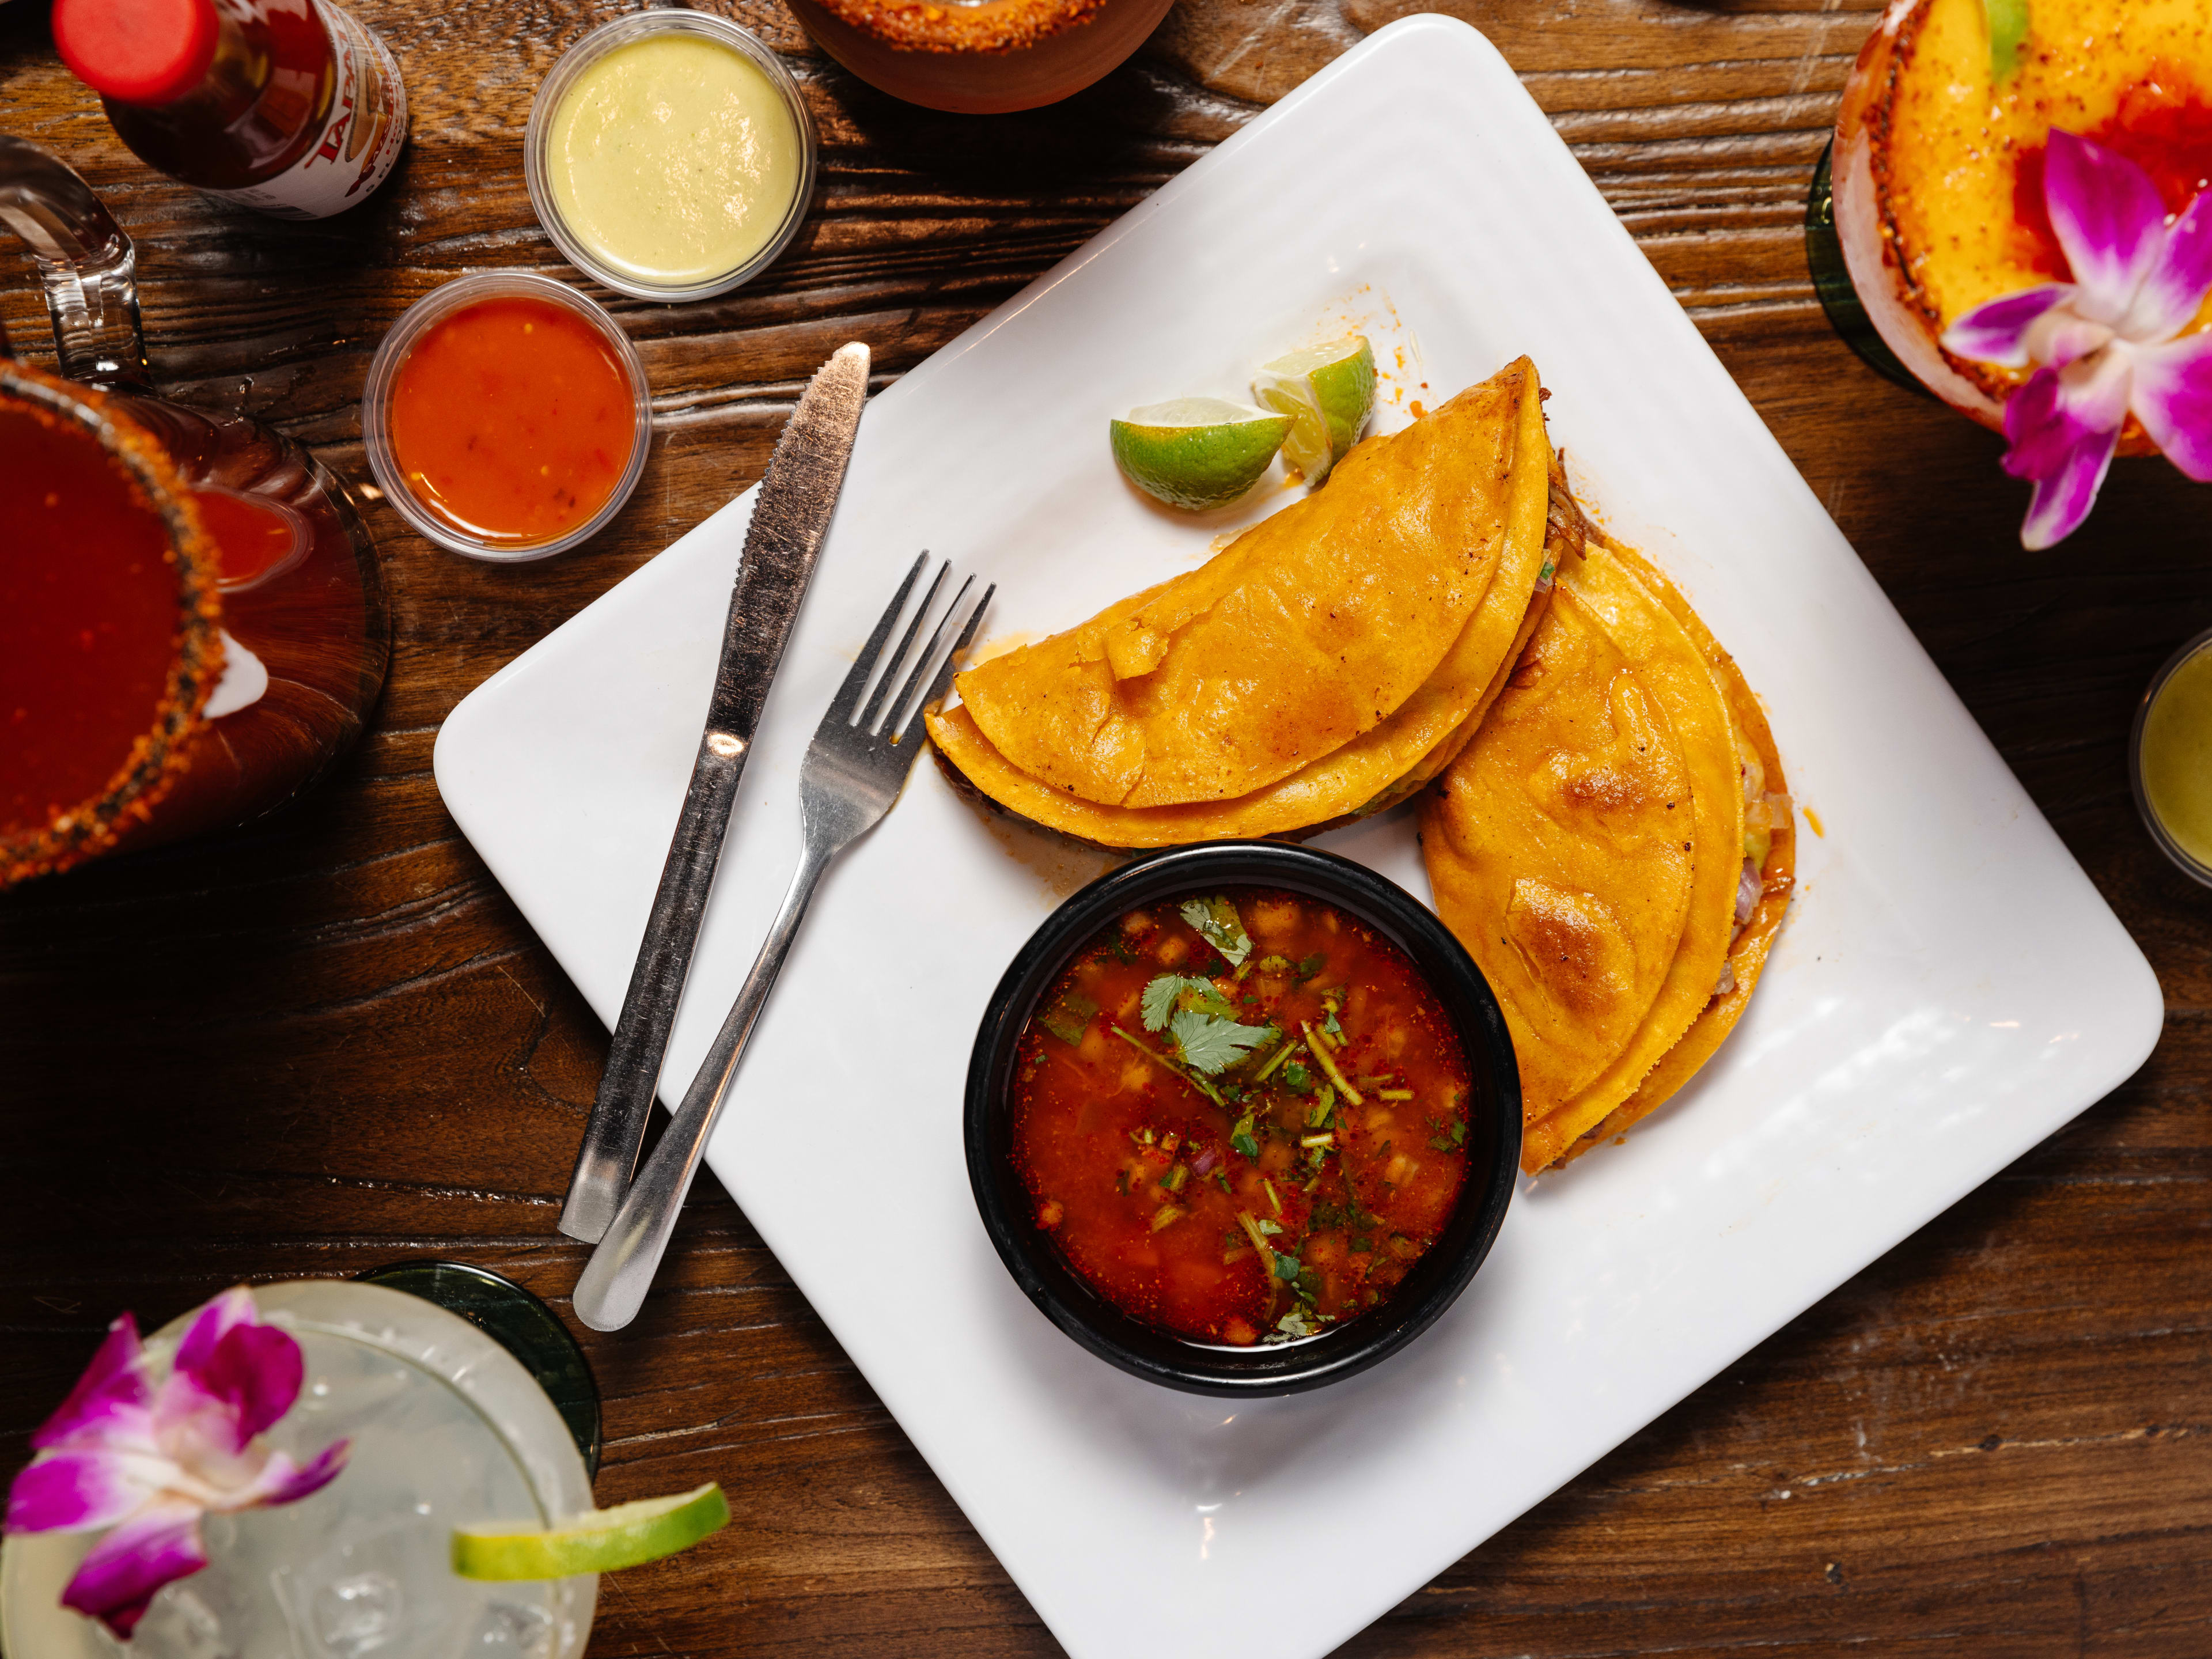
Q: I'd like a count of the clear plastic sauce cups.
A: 3